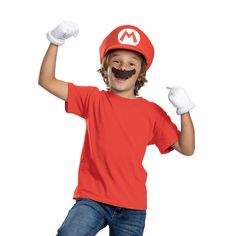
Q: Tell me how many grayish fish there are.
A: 0